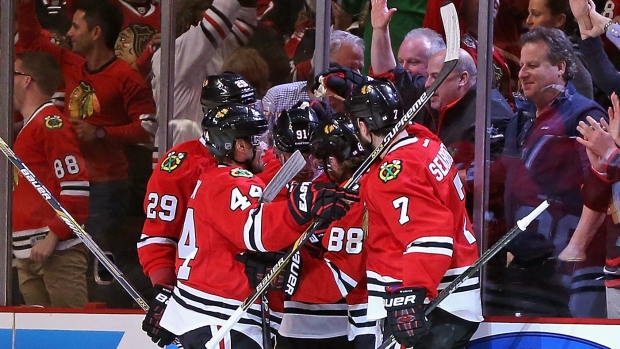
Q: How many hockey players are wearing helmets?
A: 5